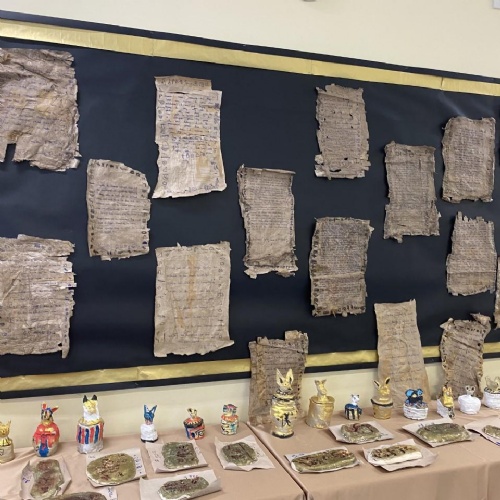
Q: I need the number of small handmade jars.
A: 14